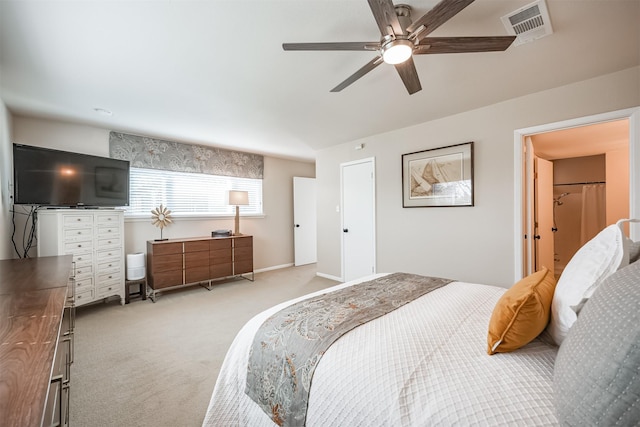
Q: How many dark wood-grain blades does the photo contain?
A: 6